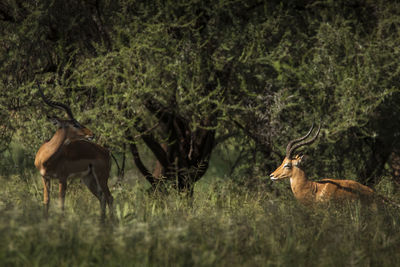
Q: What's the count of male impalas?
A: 2